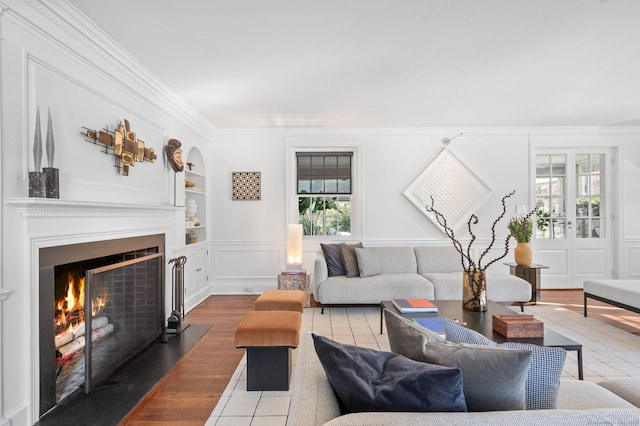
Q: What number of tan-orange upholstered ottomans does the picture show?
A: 2